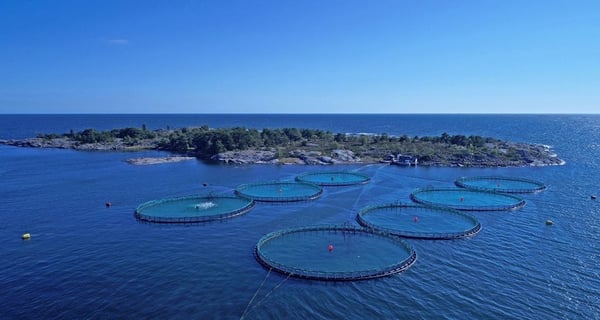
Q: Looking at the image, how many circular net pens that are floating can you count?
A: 7